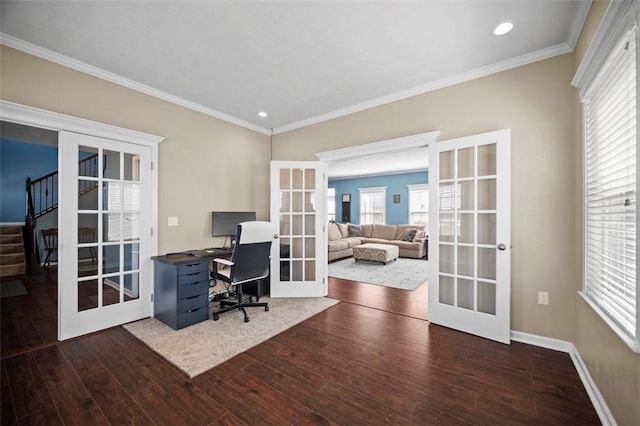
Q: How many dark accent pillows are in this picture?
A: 2